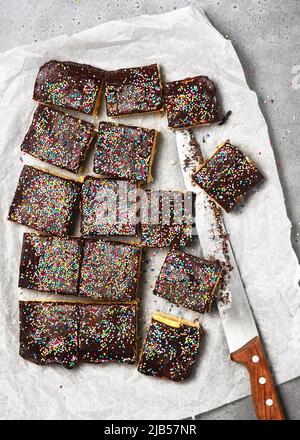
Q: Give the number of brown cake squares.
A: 15